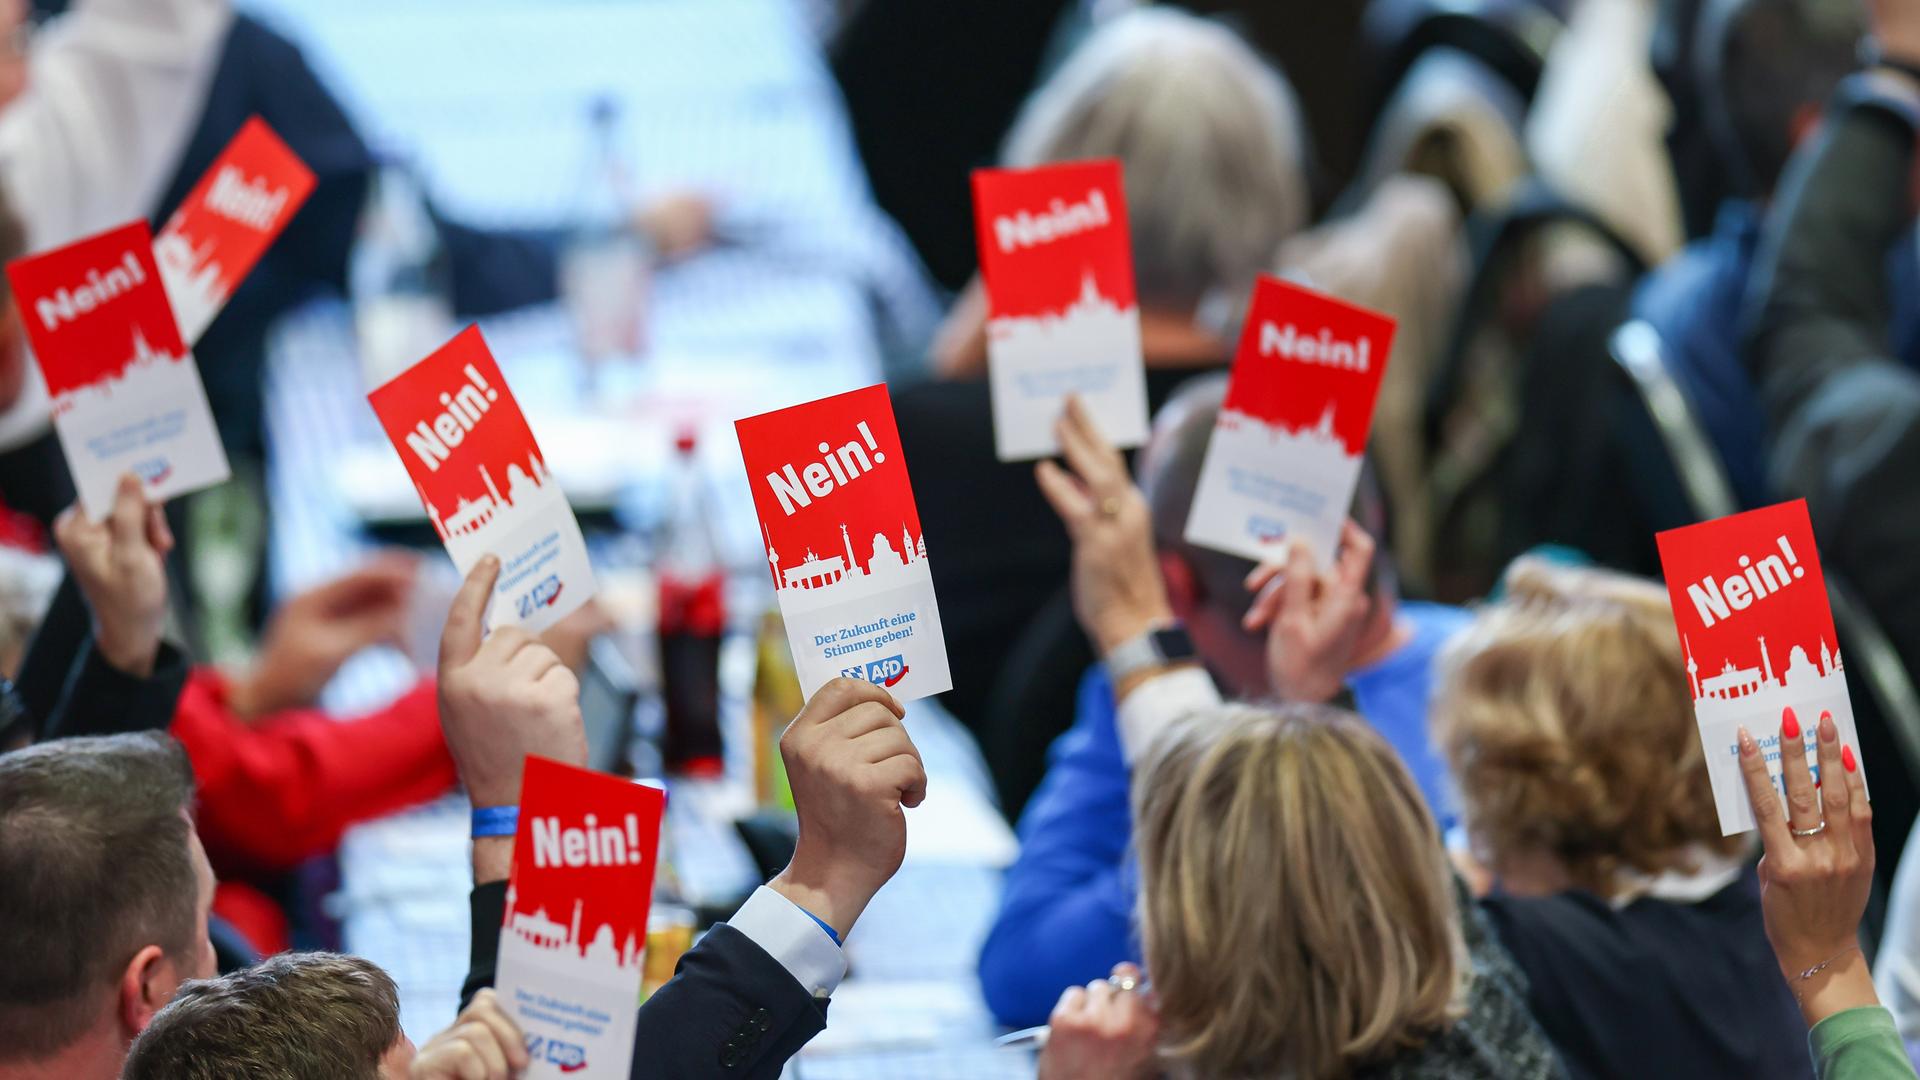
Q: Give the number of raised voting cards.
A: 8